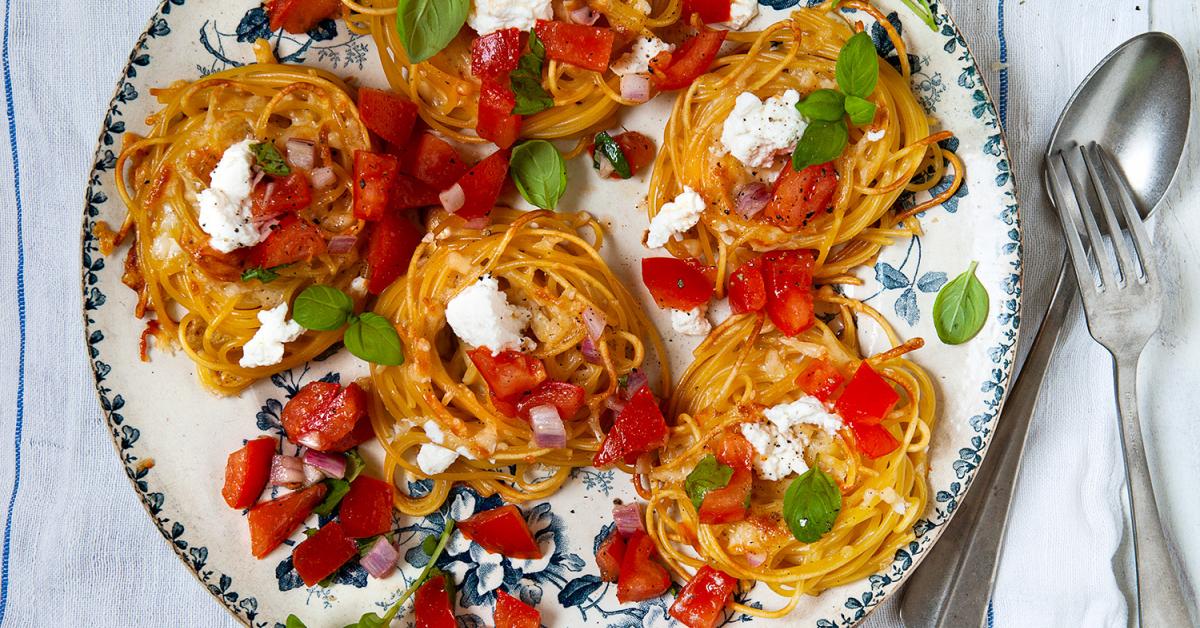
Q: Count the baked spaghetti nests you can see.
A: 5